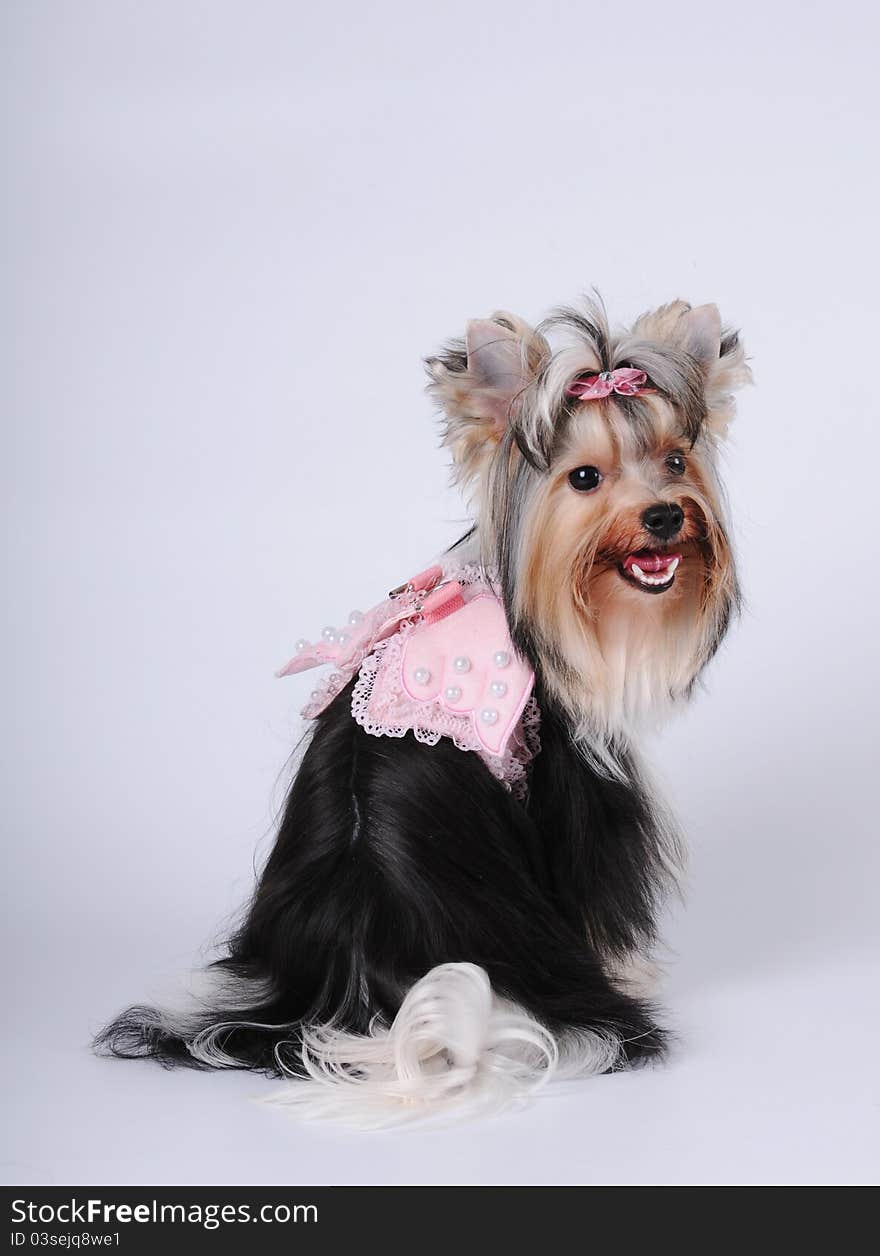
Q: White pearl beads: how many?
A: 11